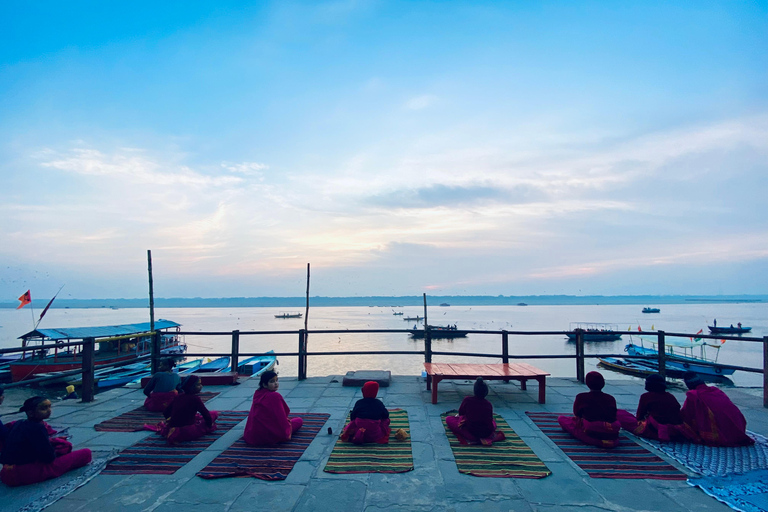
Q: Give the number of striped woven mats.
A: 6